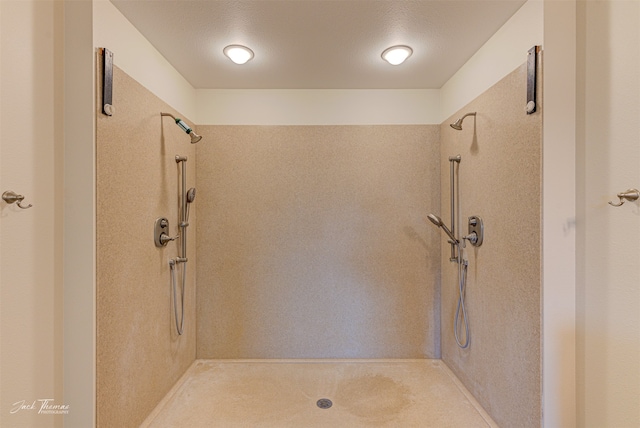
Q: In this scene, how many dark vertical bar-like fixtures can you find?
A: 2